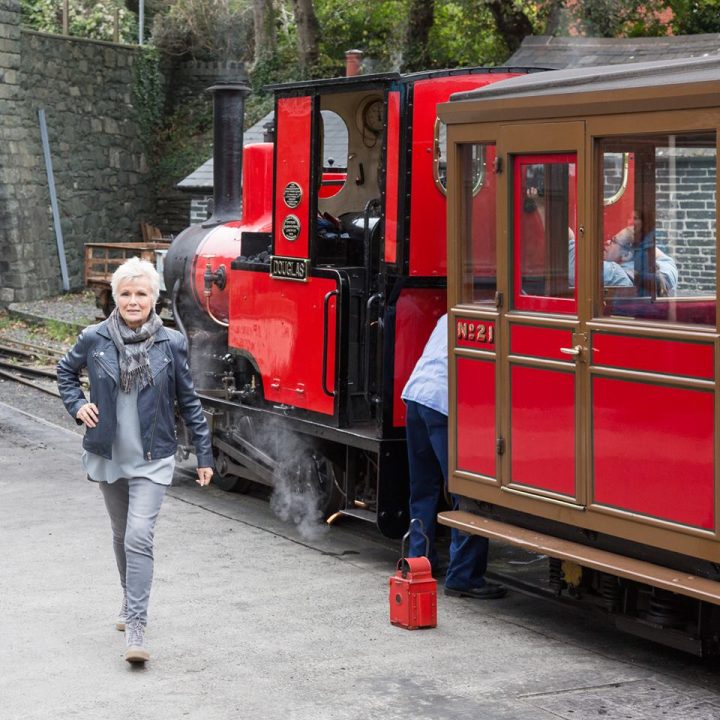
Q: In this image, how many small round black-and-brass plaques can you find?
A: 2